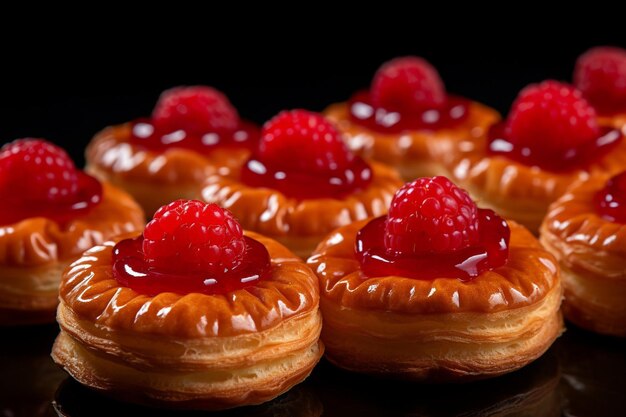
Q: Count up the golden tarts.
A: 9